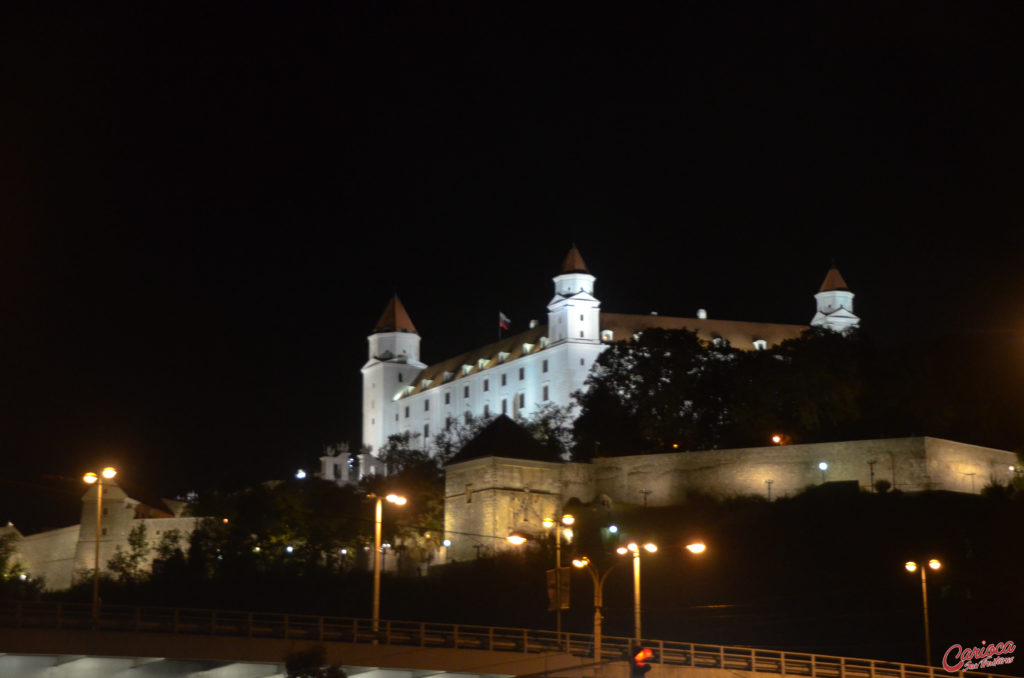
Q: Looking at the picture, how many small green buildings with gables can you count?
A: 0